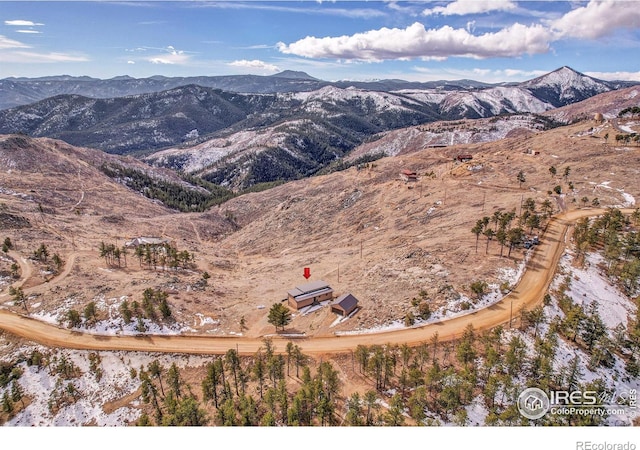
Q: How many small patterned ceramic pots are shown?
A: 0